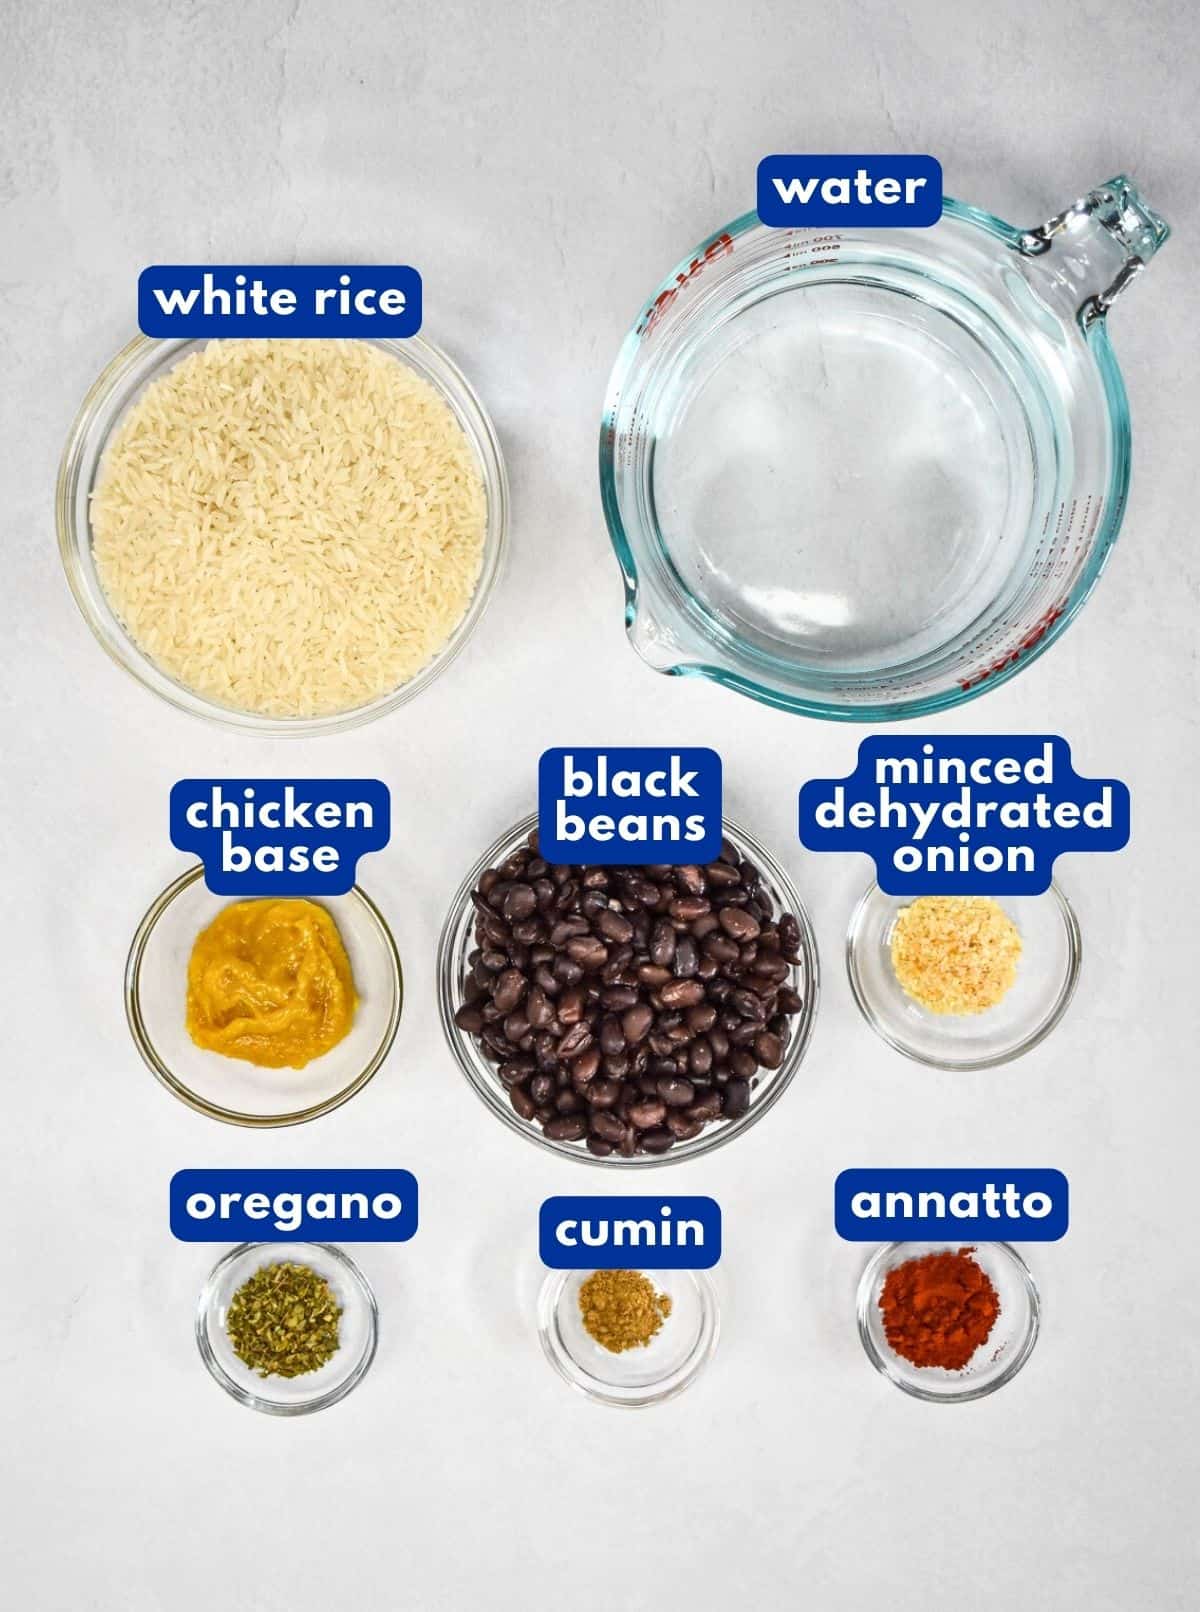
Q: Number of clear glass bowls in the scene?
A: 7